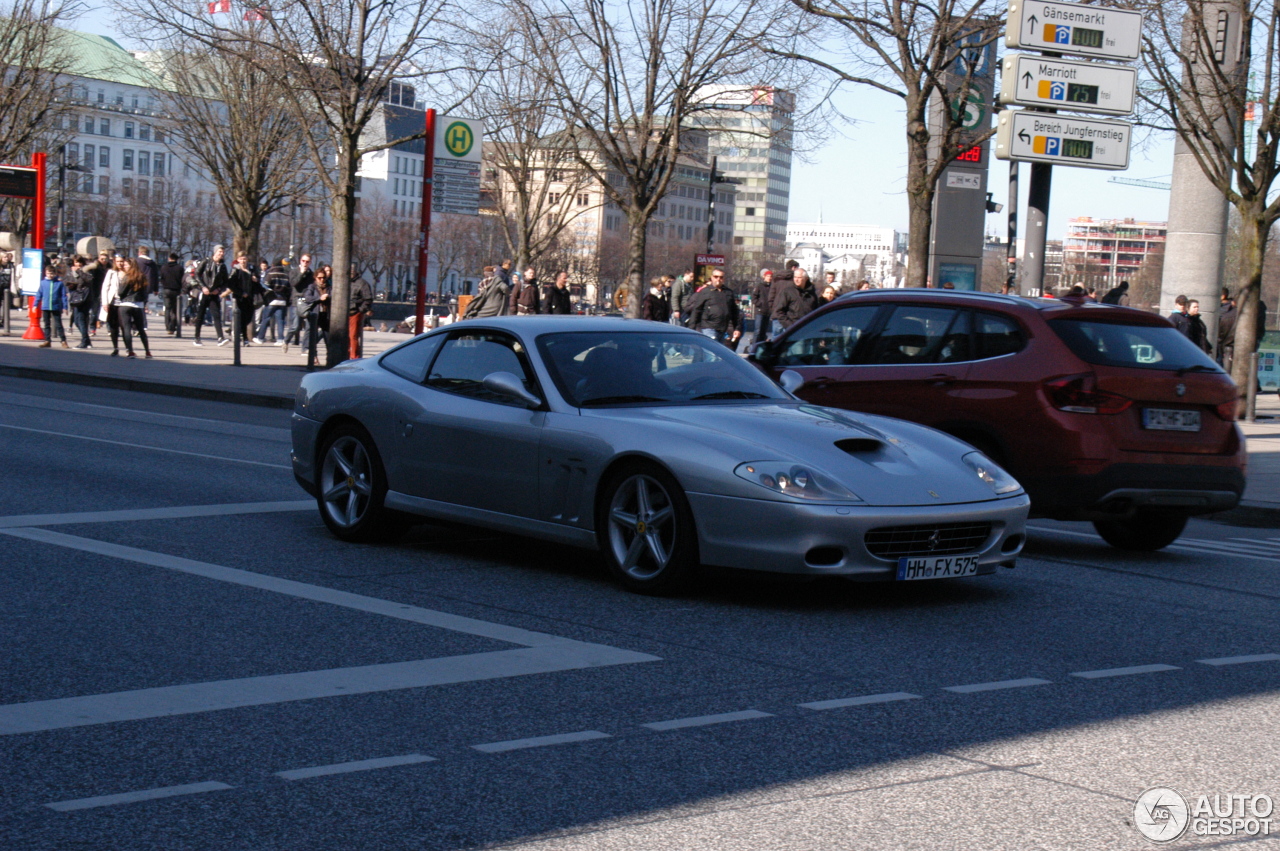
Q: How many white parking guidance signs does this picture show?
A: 3